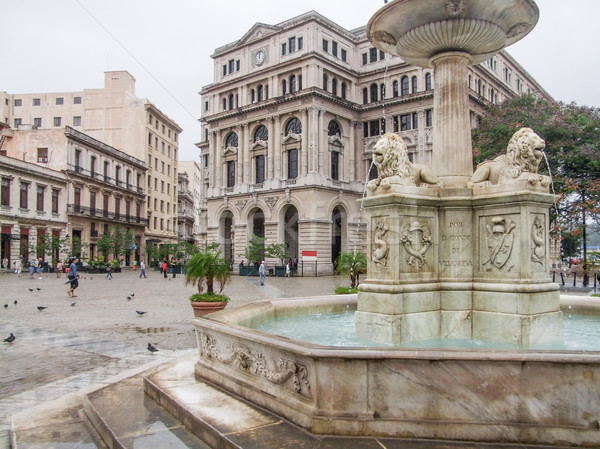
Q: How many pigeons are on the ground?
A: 11